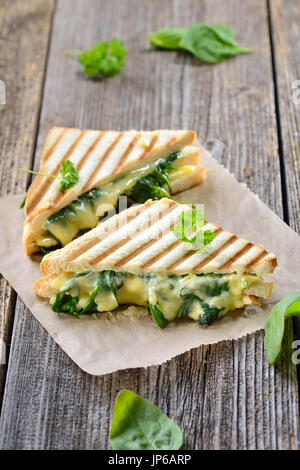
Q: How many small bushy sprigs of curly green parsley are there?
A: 3